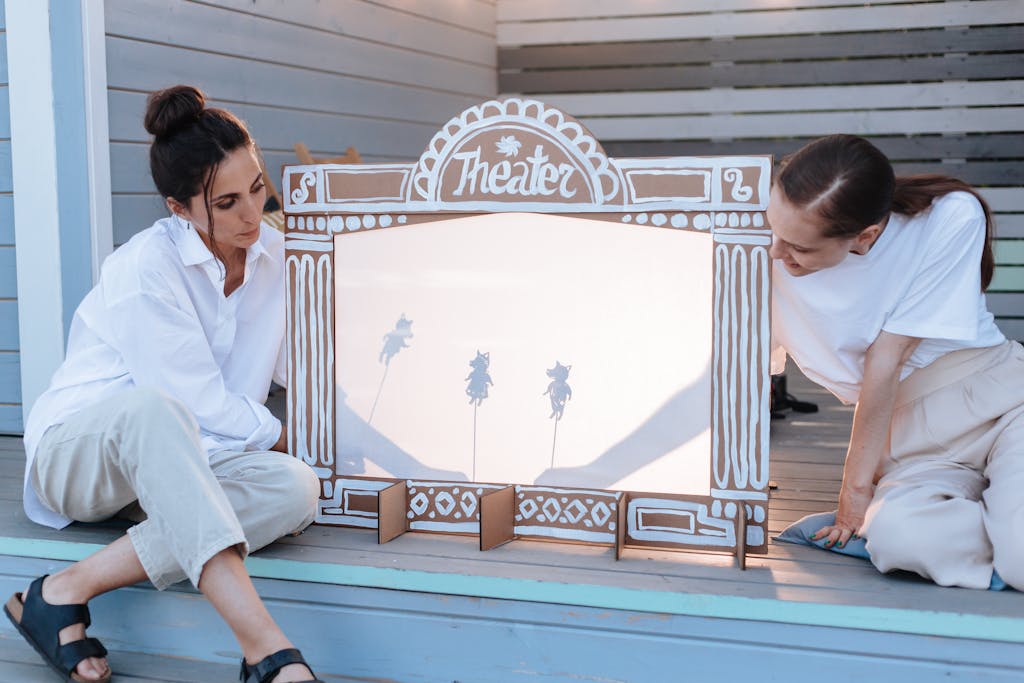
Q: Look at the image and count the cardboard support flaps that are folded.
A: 4